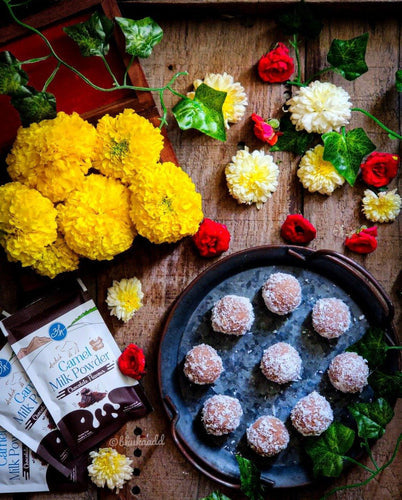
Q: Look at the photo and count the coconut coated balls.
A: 9